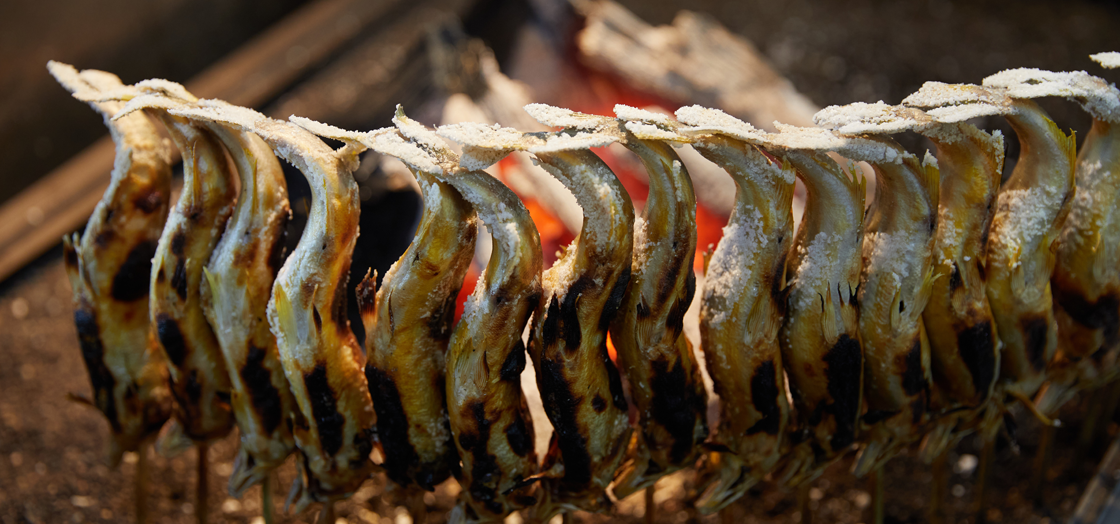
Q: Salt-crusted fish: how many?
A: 14